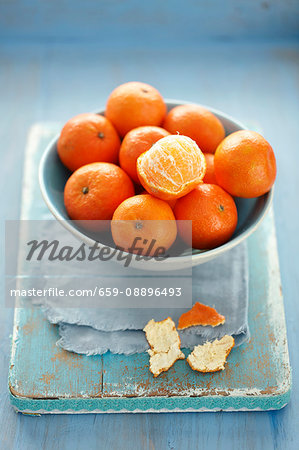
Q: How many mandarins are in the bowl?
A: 10